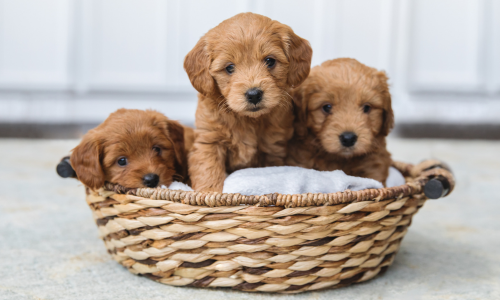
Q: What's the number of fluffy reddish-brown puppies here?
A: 3